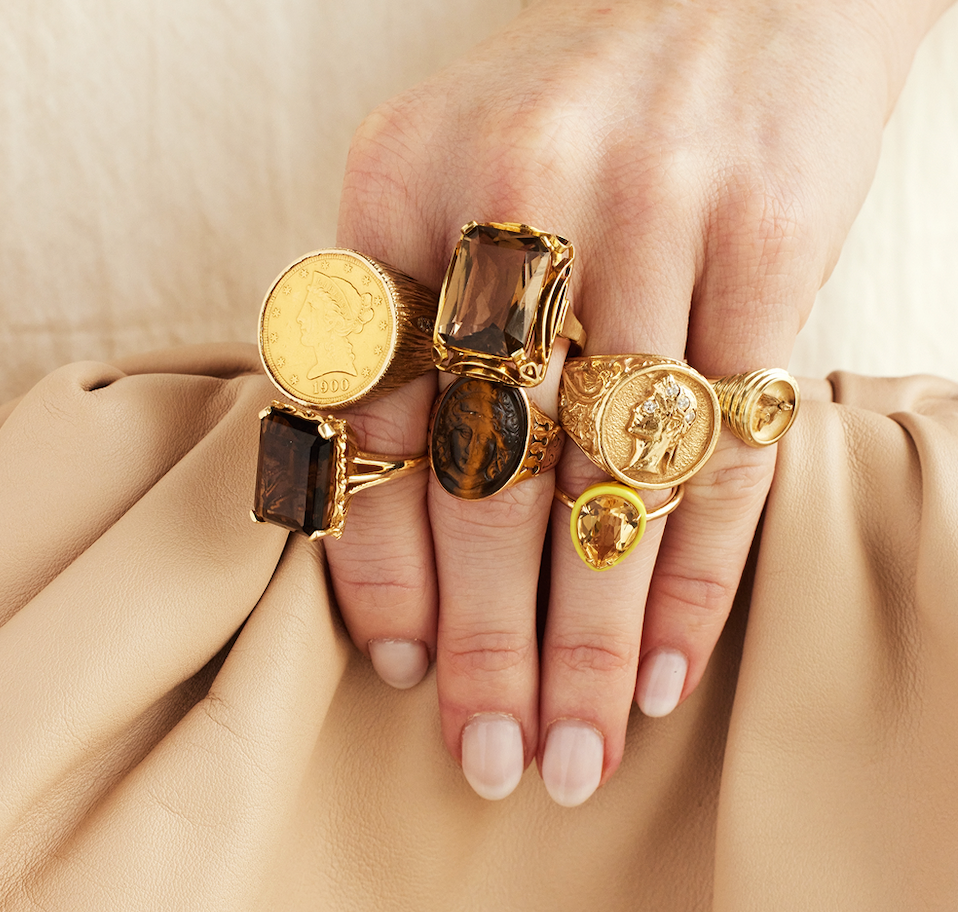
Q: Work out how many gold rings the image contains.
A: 7